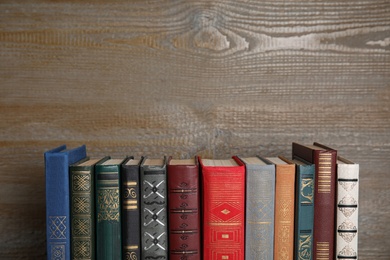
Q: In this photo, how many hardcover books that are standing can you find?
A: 12